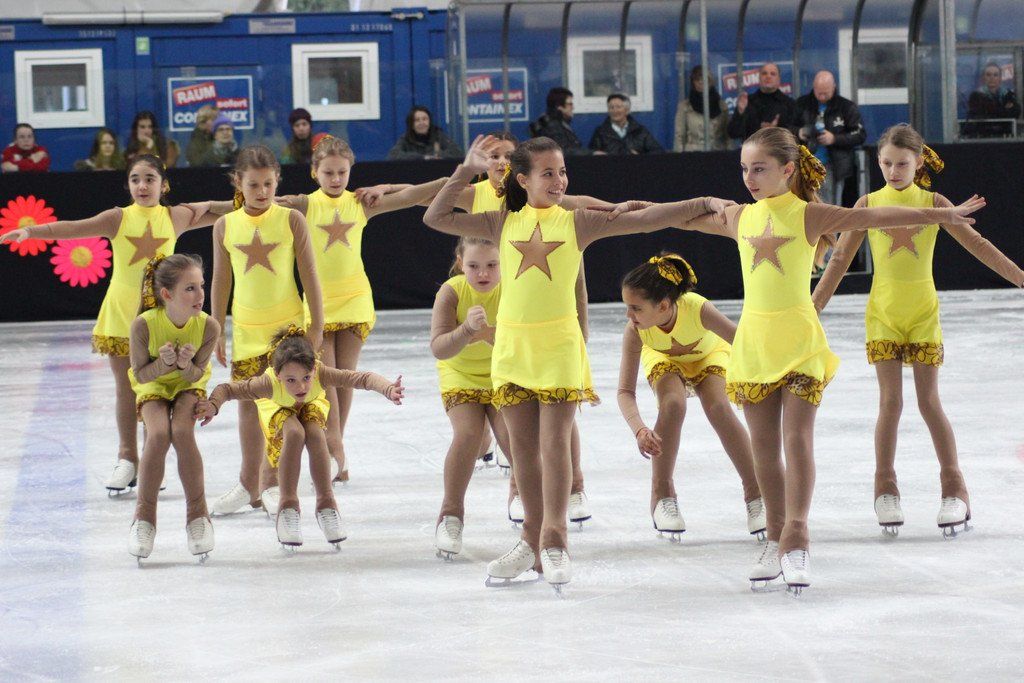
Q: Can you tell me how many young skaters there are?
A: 11